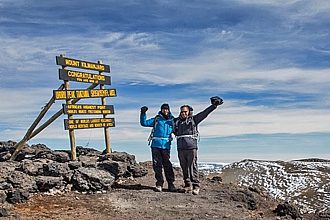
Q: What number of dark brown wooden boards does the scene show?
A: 5